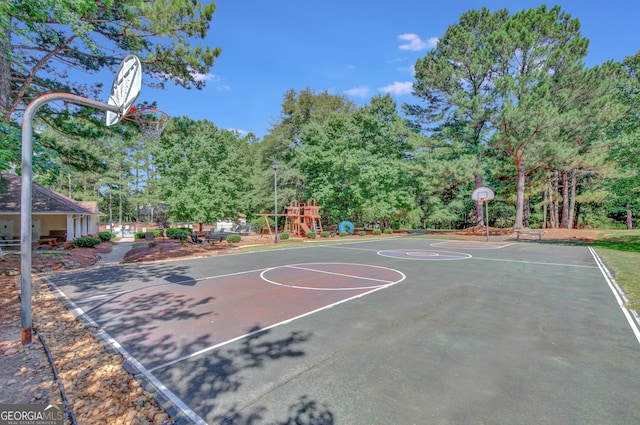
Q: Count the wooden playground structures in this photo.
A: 1